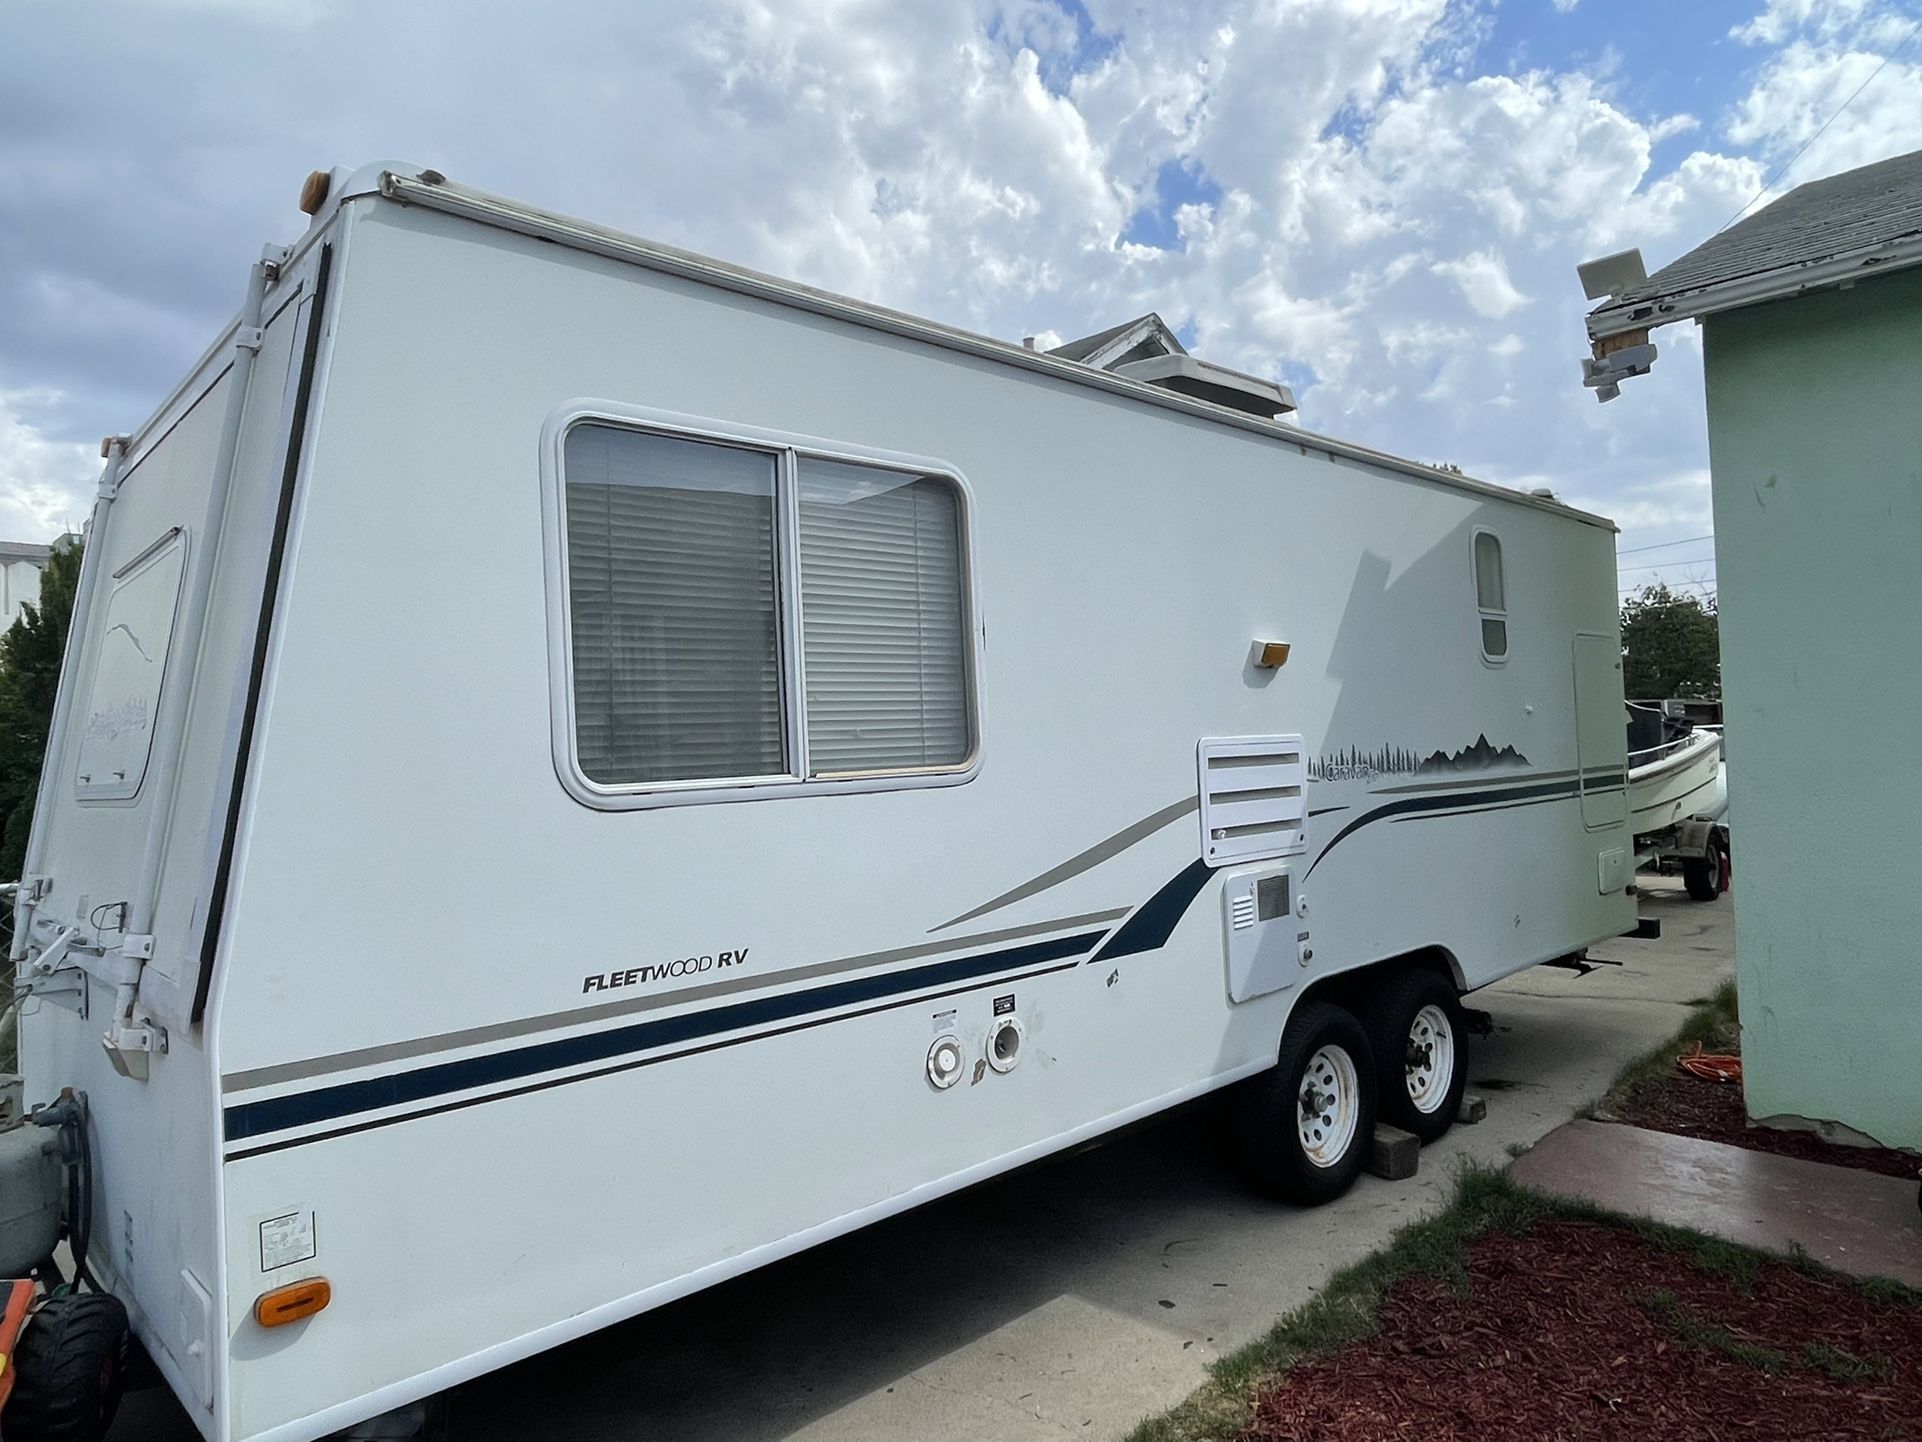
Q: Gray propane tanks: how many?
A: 1